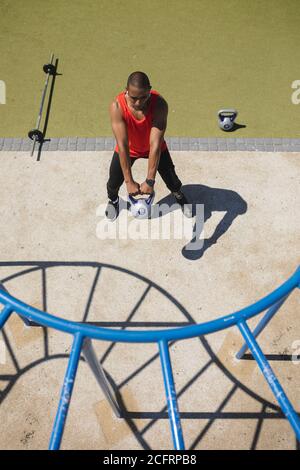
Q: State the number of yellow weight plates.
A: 0